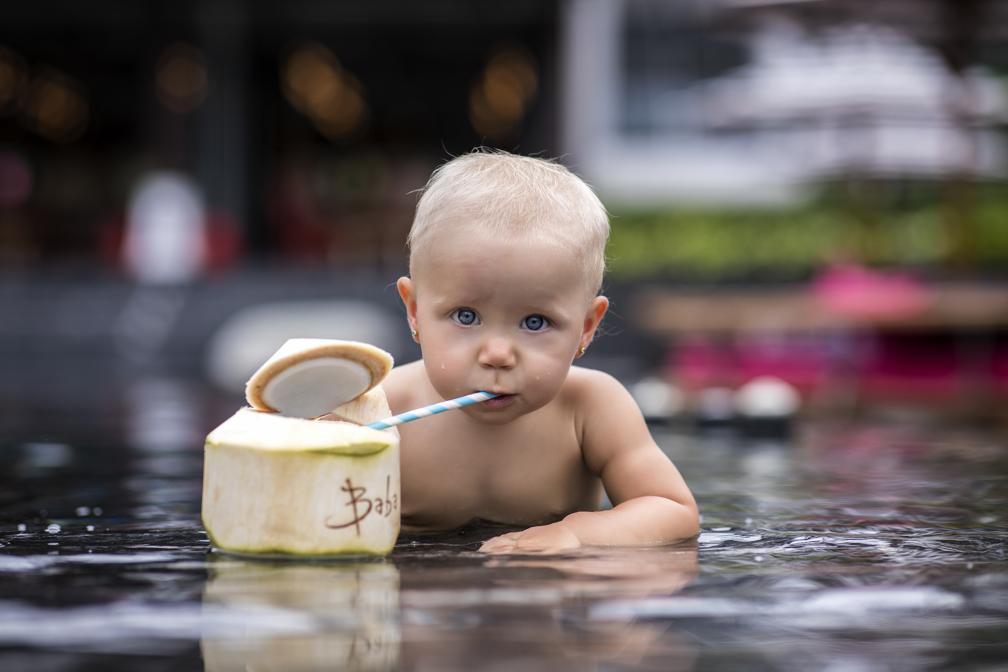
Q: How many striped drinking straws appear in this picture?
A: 1